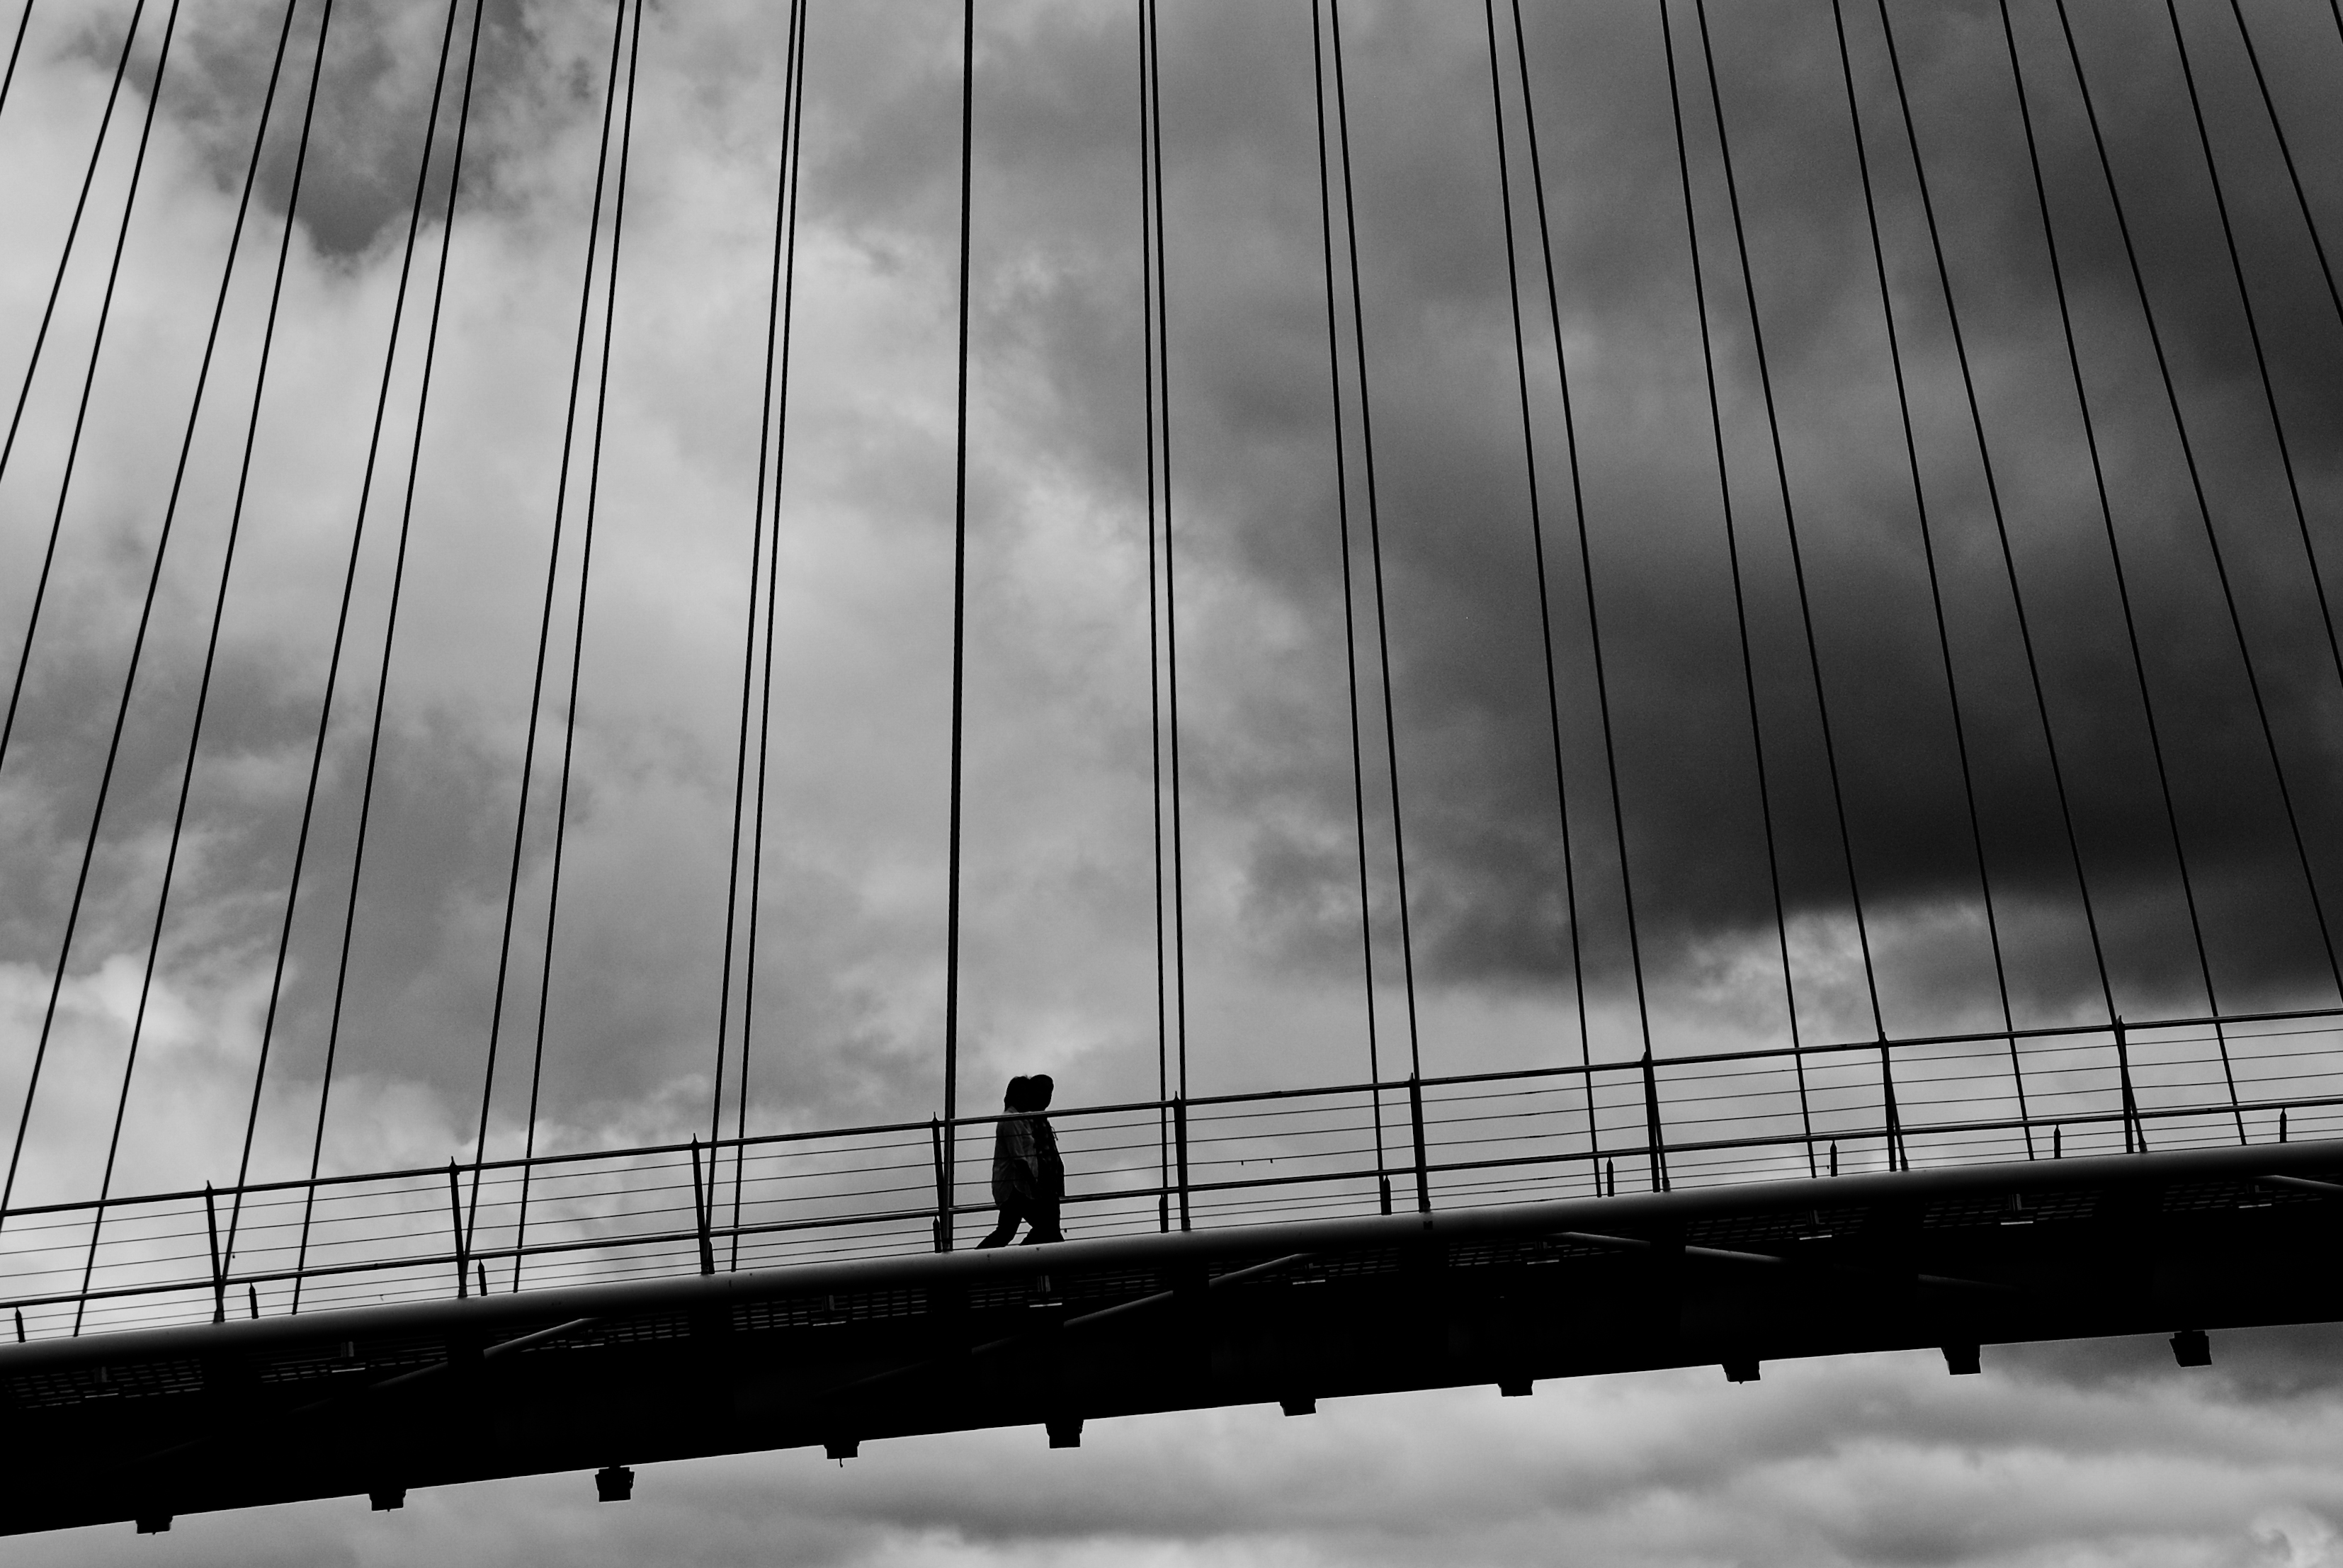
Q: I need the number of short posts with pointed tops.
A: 11